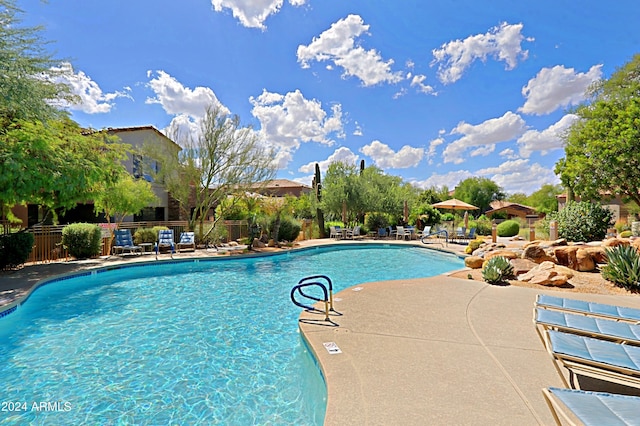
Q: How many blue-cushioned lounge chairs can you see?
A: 7